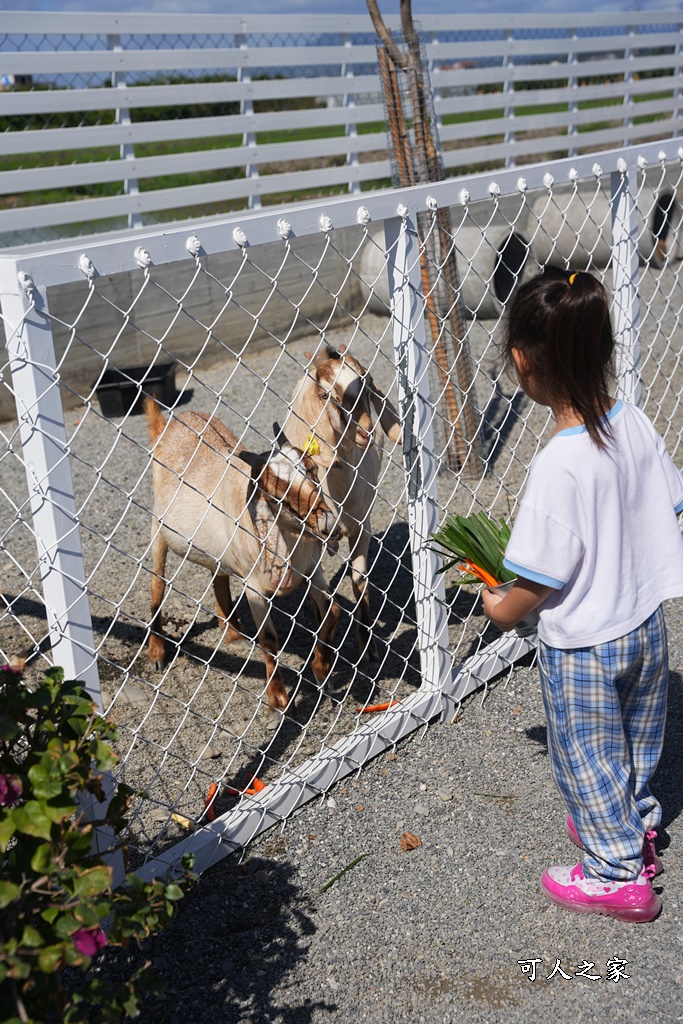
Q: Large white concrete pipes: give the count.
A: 2